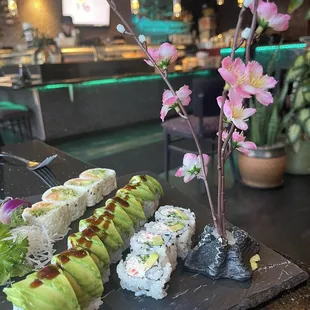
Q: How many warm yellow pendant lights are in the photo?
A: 5